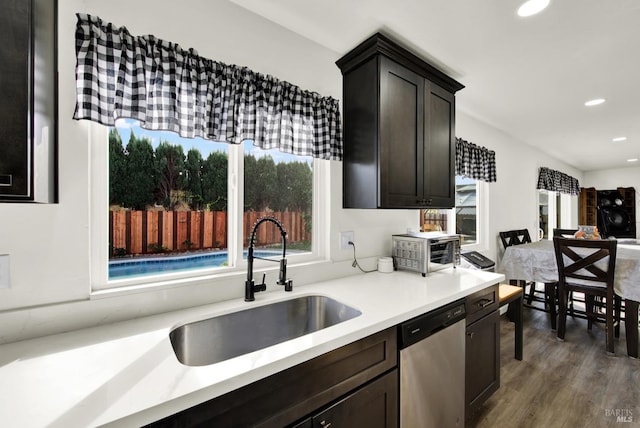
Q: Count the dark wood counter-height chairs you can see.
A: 3